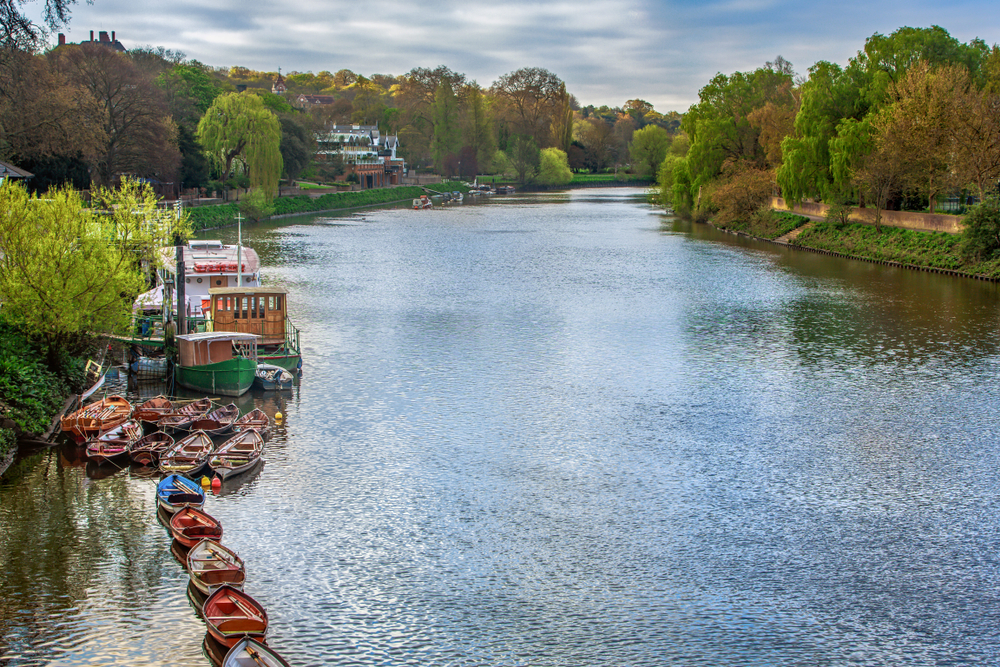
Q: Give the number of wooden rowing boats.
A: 14